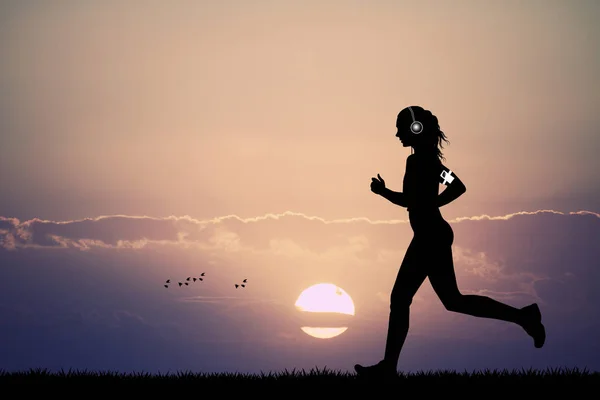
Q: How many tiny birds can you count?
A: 11